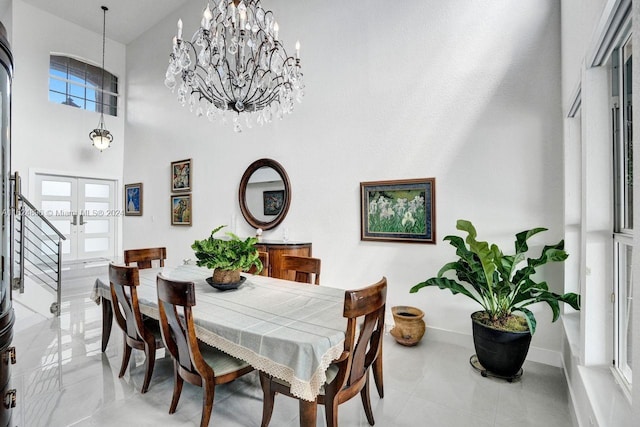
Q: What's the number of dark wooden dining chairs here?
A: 6